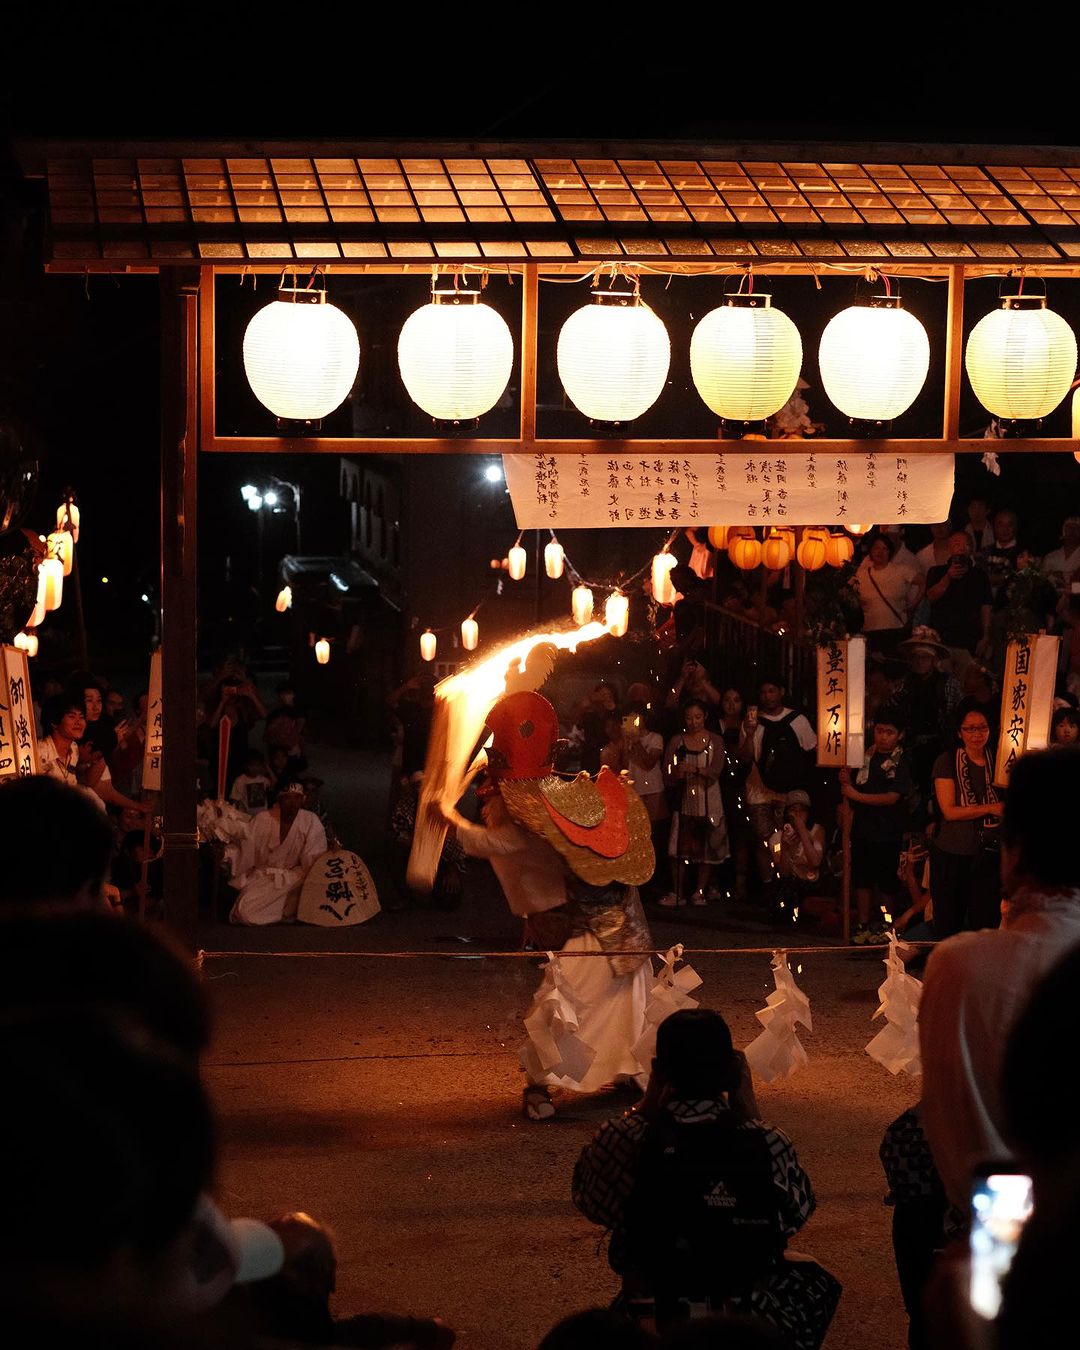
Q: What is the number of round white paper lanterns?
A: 6